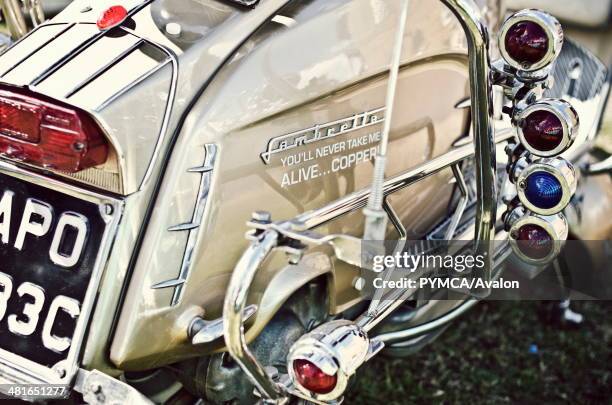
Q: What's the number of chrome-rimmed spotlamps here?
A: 5